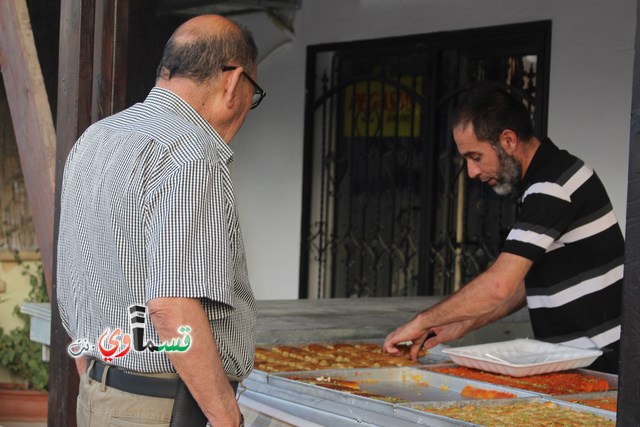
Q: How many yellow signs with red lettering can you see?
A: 1